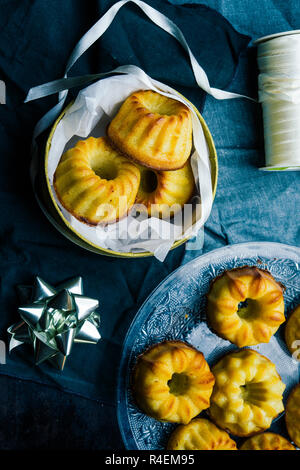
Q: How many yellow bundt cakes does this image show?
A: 10